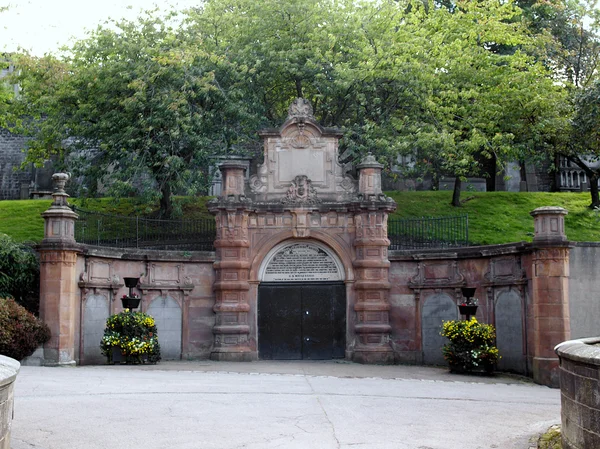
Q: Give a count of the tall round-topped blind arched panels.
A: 4